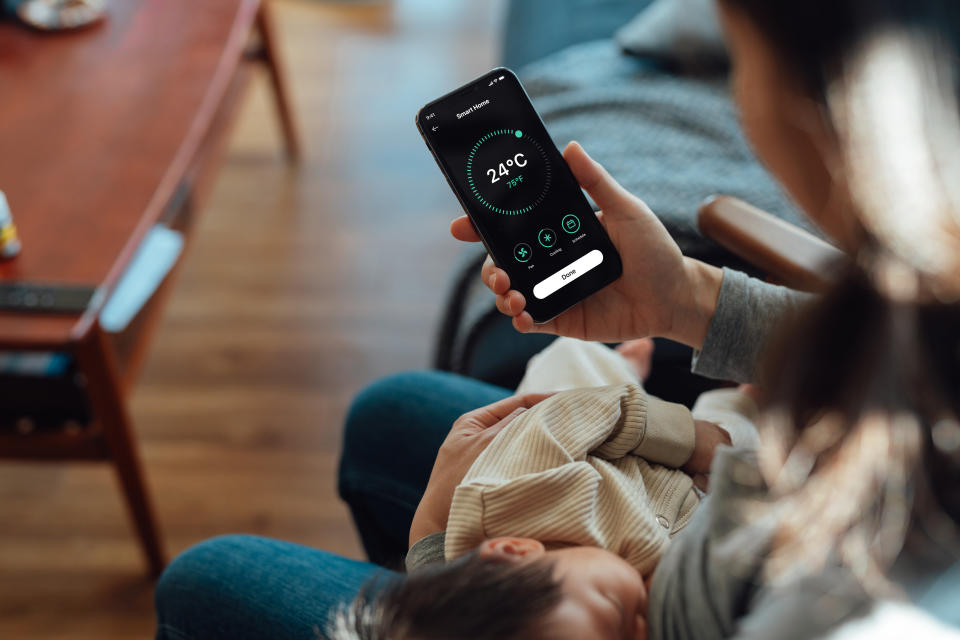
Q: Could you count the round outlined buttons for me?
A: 3